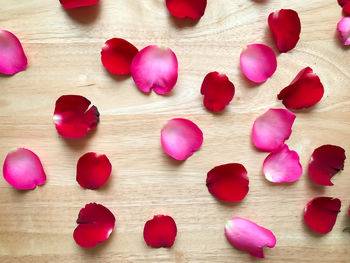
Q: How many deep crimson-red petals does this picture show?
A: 14